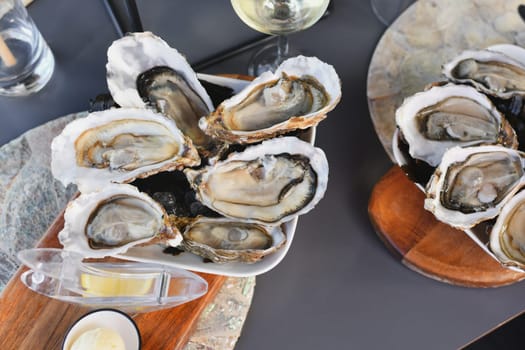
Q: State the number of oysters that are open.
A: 10